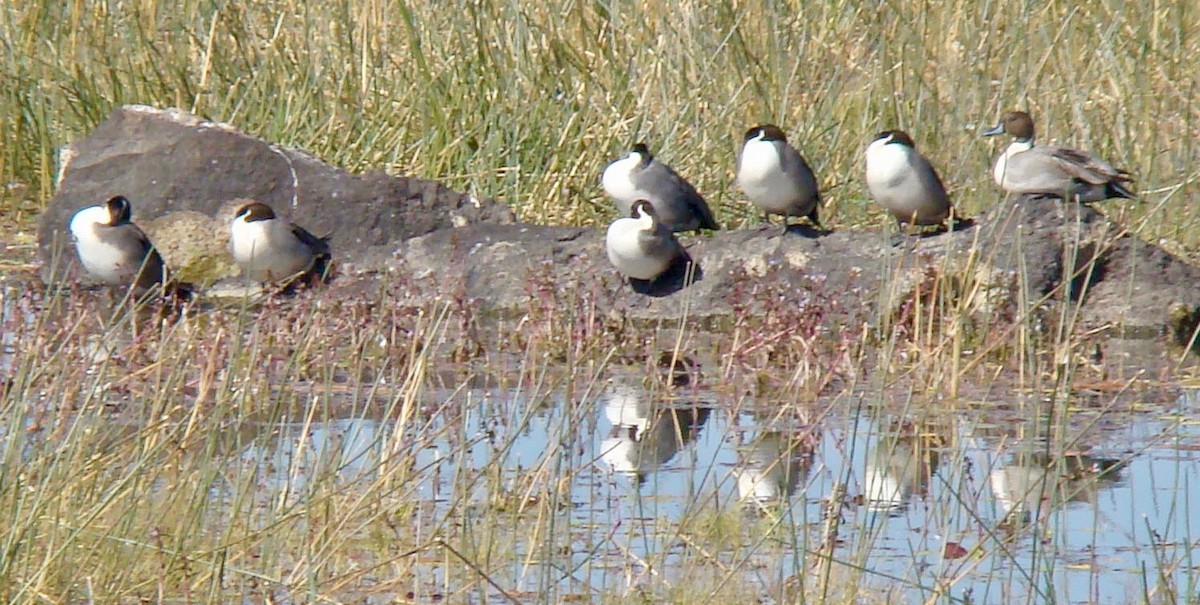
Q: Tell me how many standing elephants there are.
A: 0